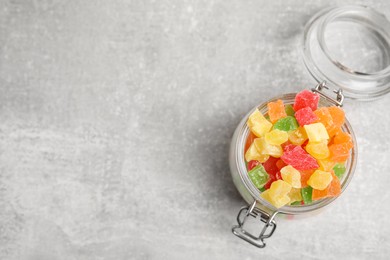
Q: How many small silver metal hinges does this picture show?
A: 2